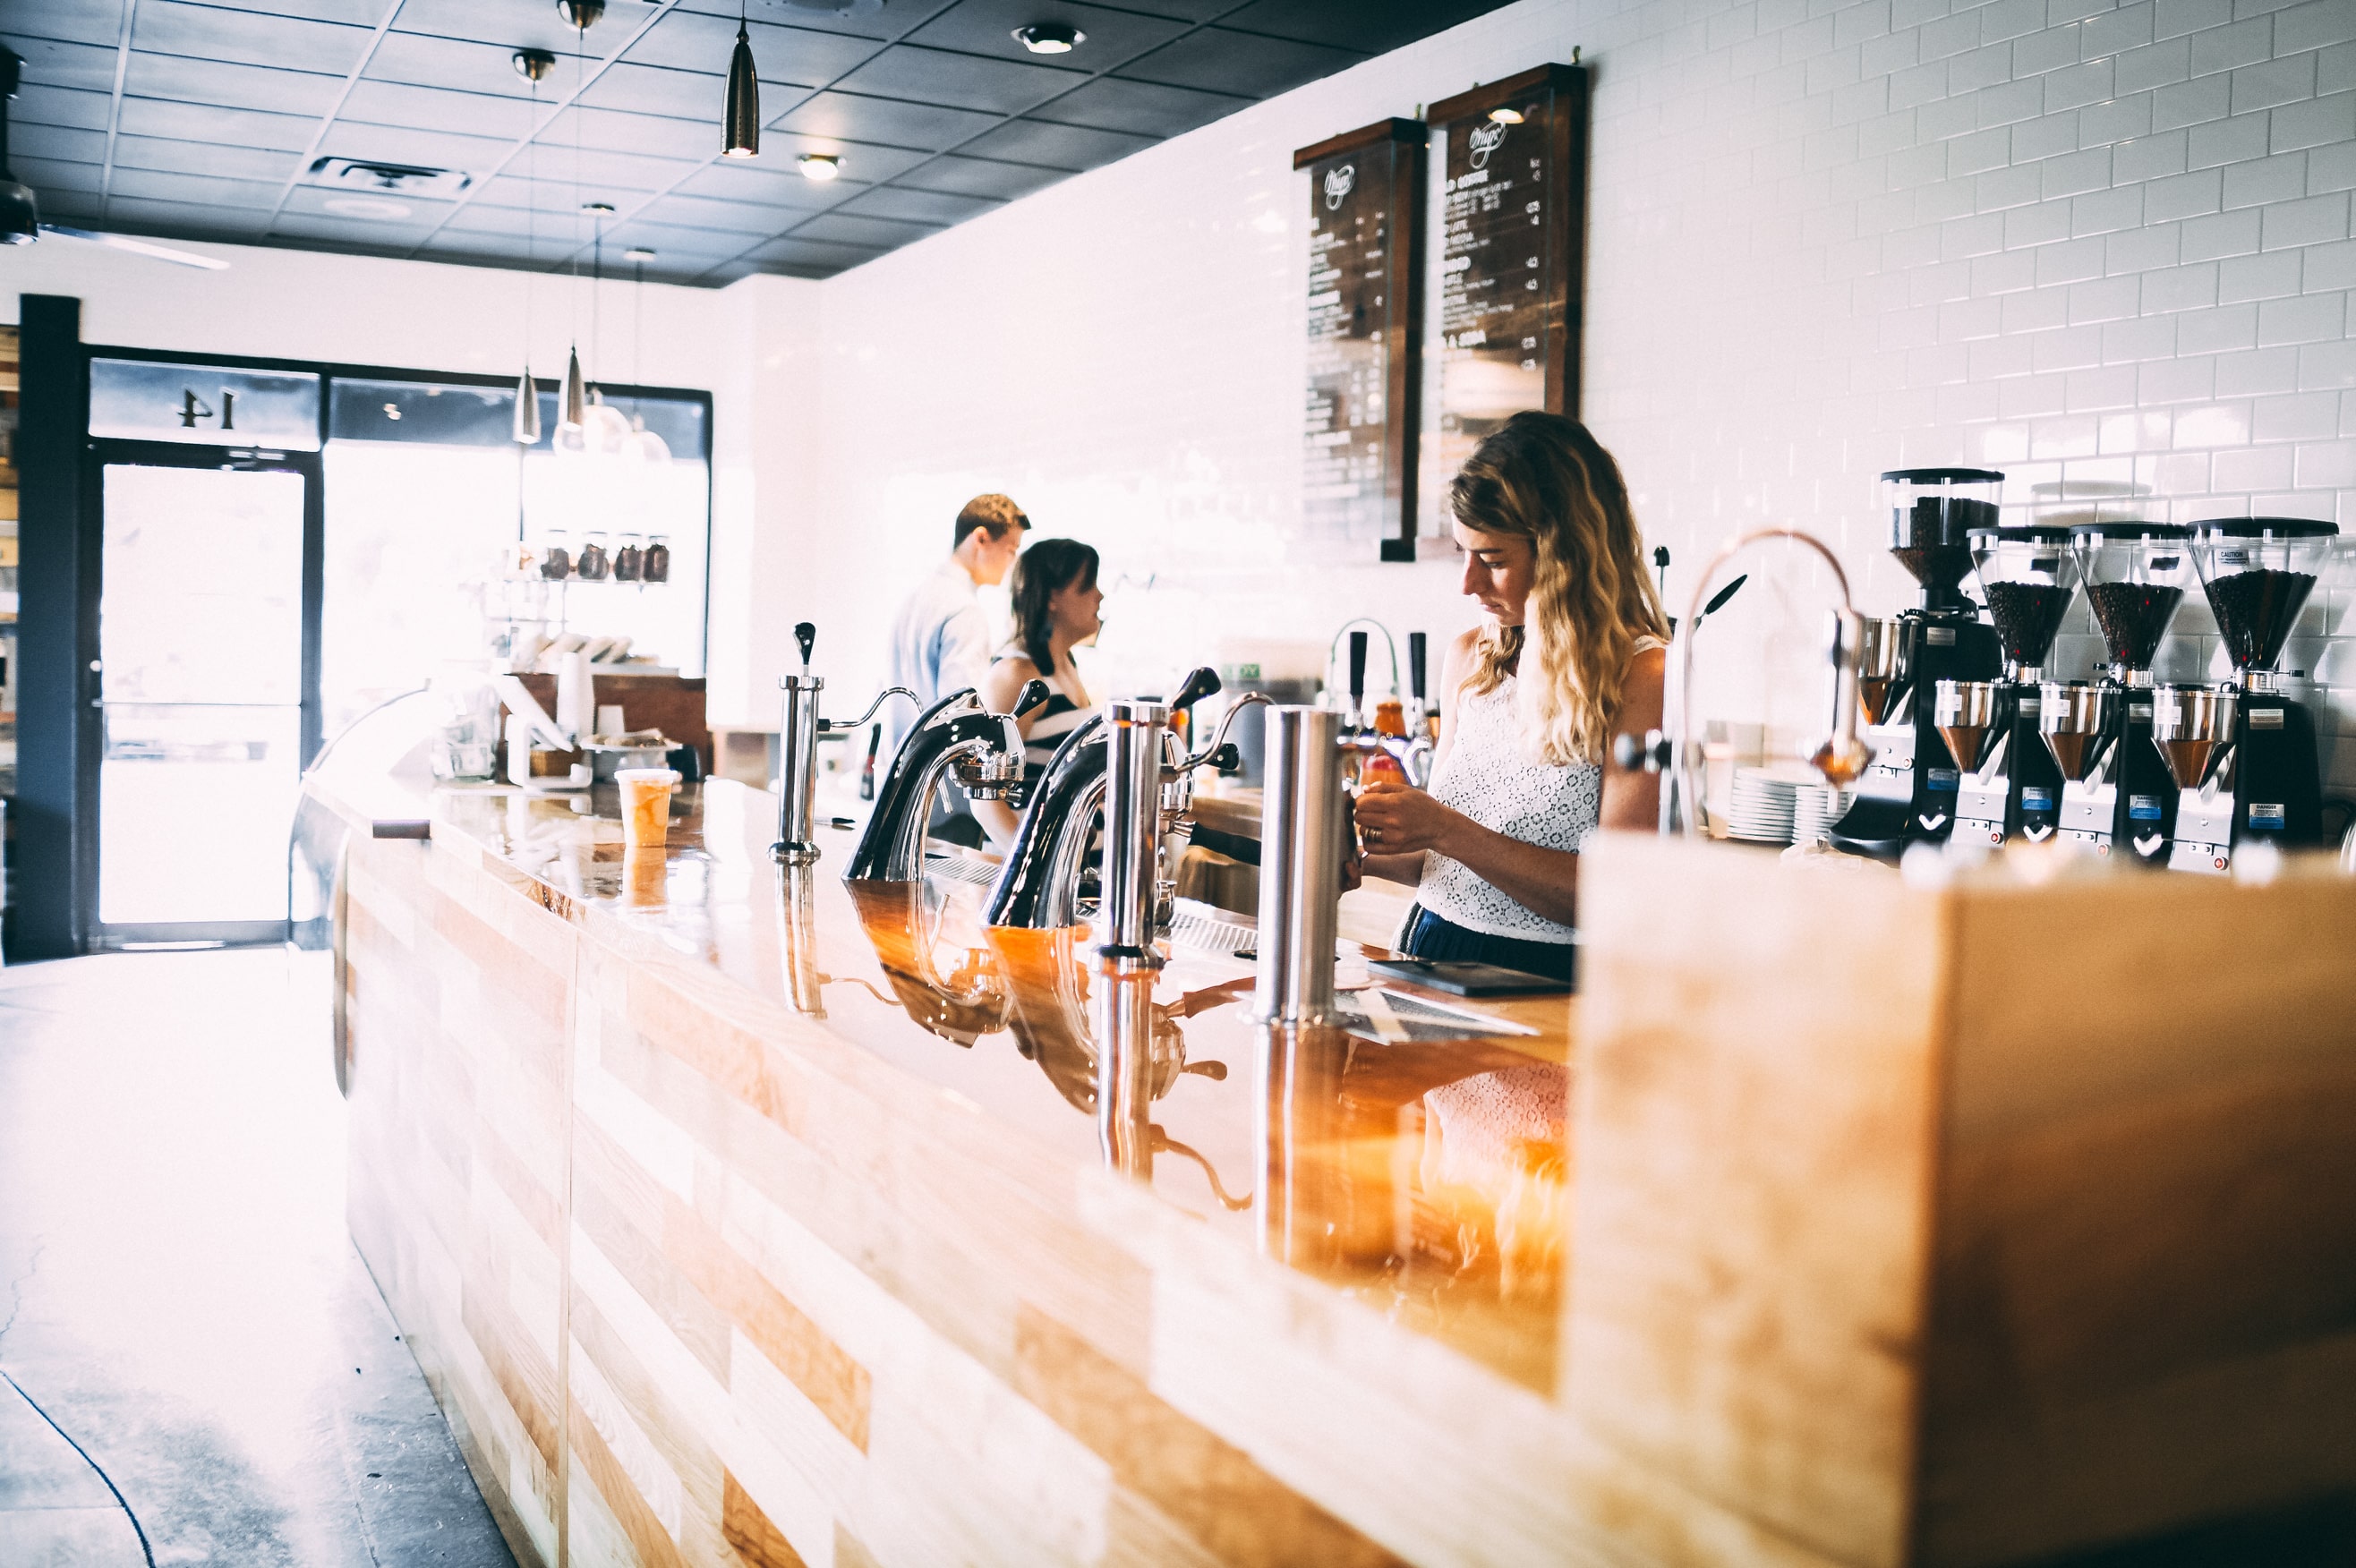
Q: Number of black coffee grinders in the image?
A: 4